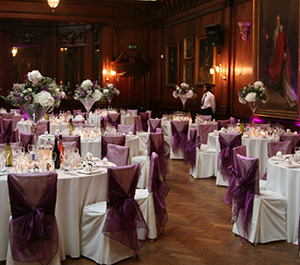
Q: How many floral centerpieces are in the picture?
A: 5